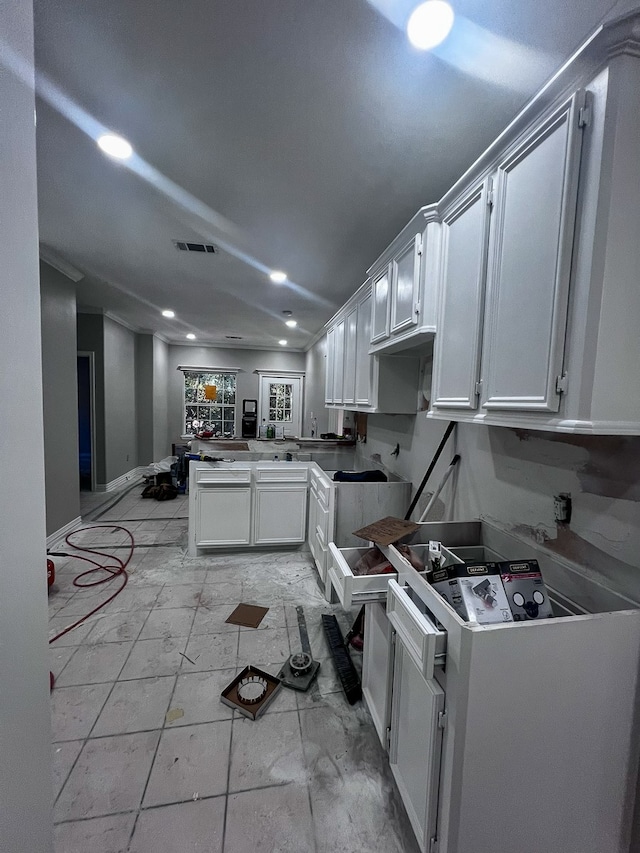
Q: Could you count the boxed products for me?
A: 2